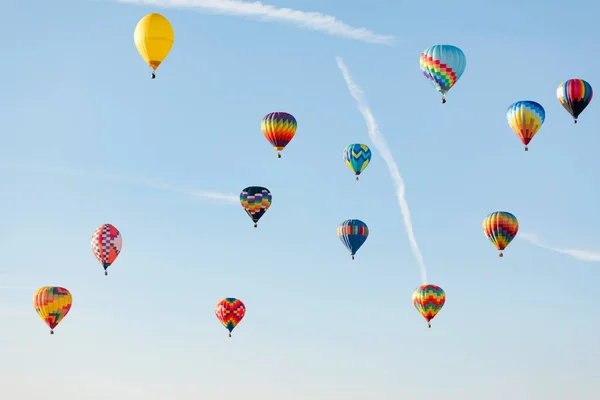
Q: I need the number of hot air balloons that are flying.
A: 13